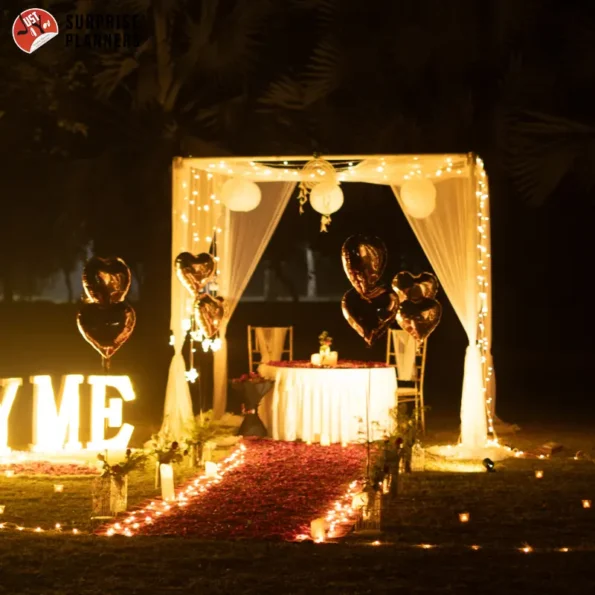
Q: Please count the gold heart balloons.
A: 8